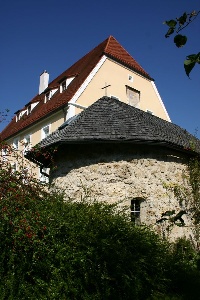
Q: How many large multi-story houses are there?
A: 1